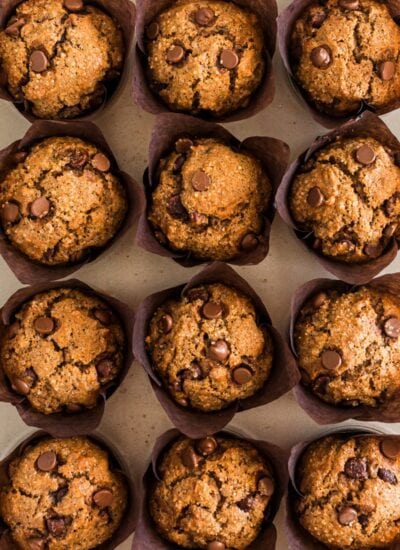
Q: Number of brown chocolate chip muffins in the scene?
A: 12